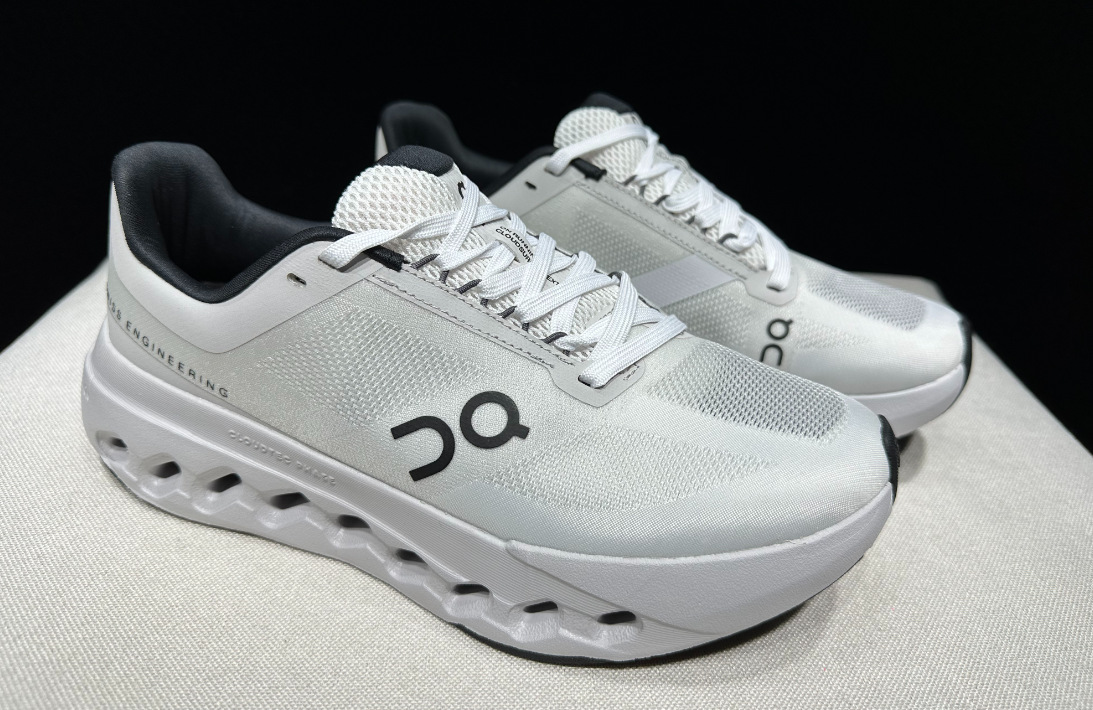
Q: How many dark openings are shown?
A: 9